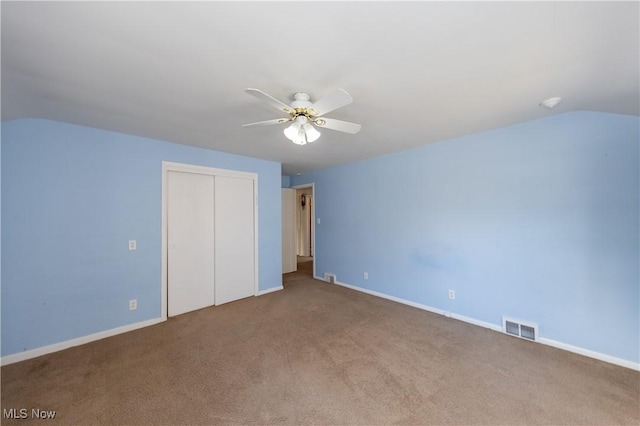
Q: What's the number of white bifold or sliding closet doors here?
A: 2